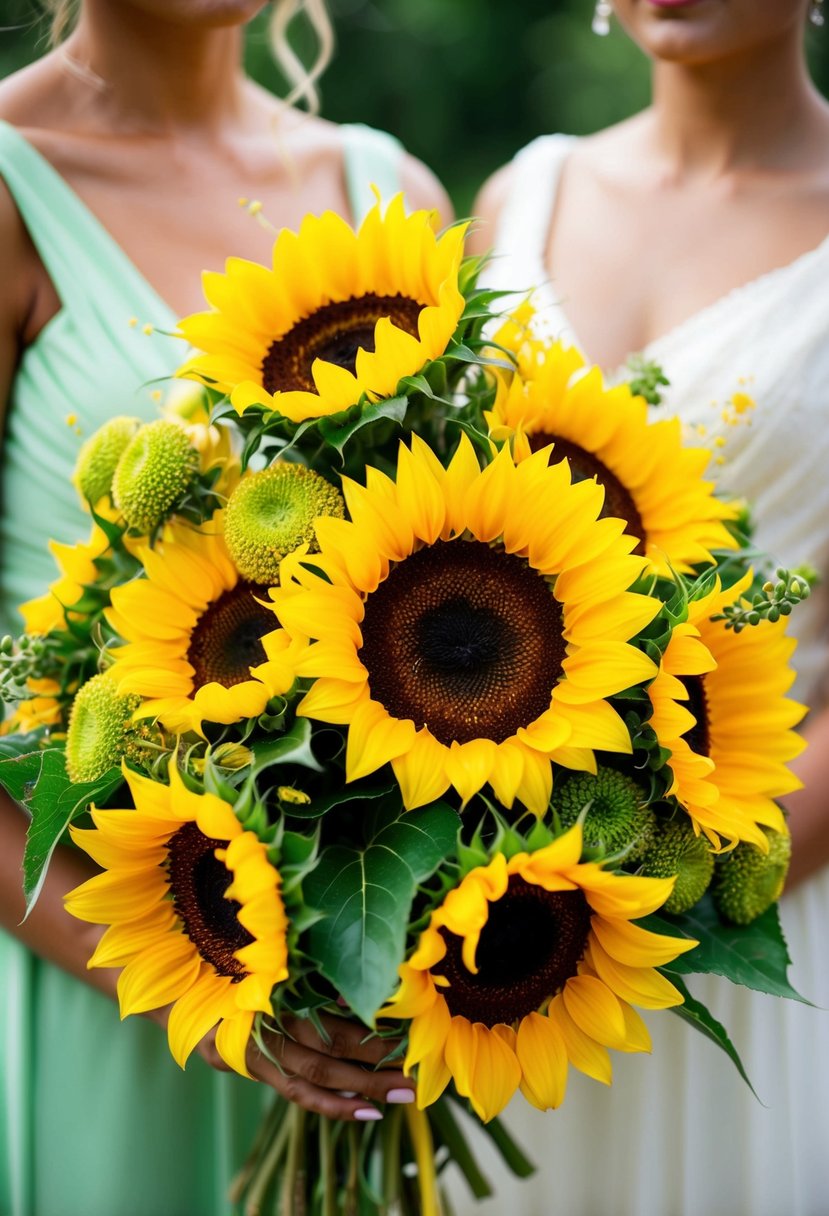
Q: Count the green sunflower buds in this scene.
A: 7